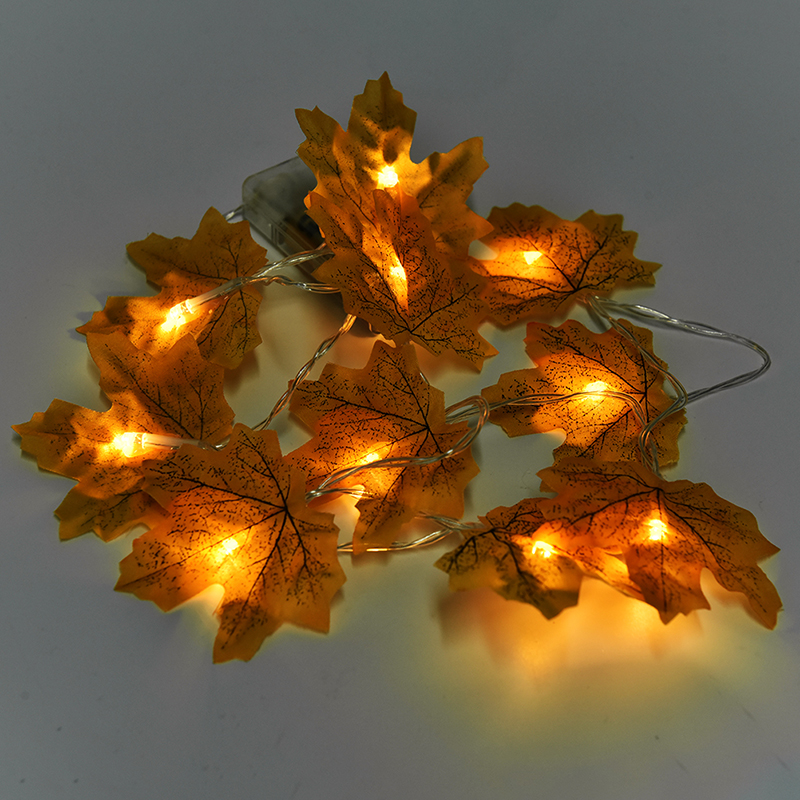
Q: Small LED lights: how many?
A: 10